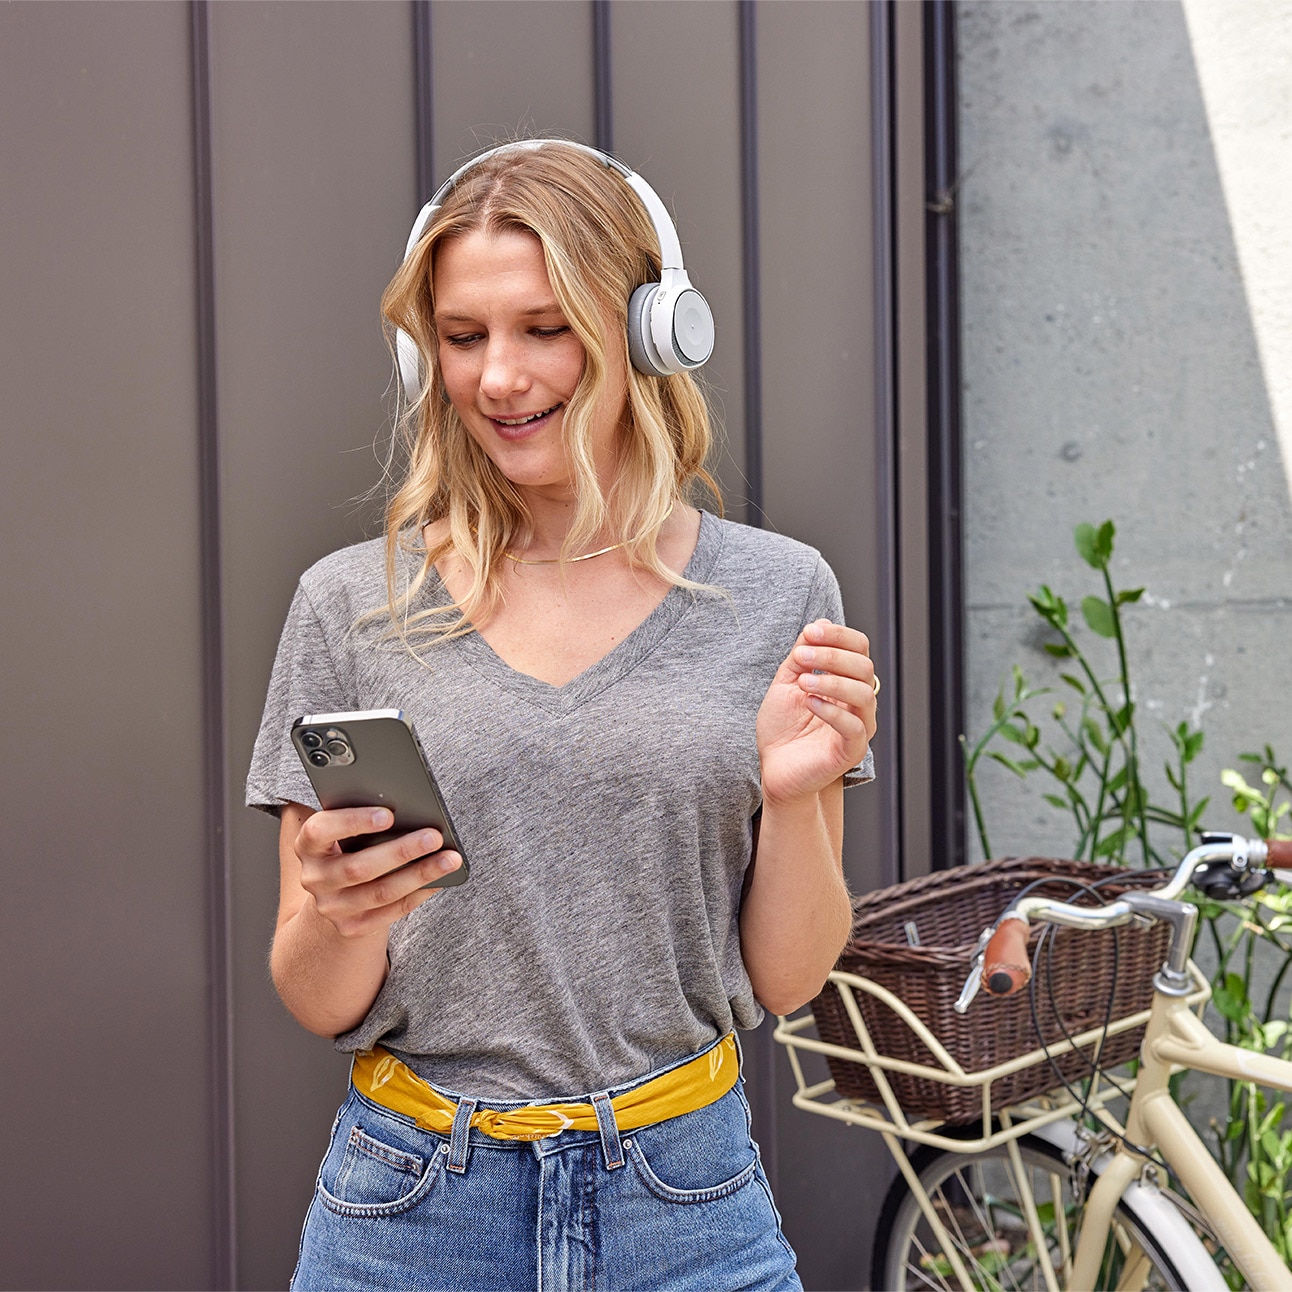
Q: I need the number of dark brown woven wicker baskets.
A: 1